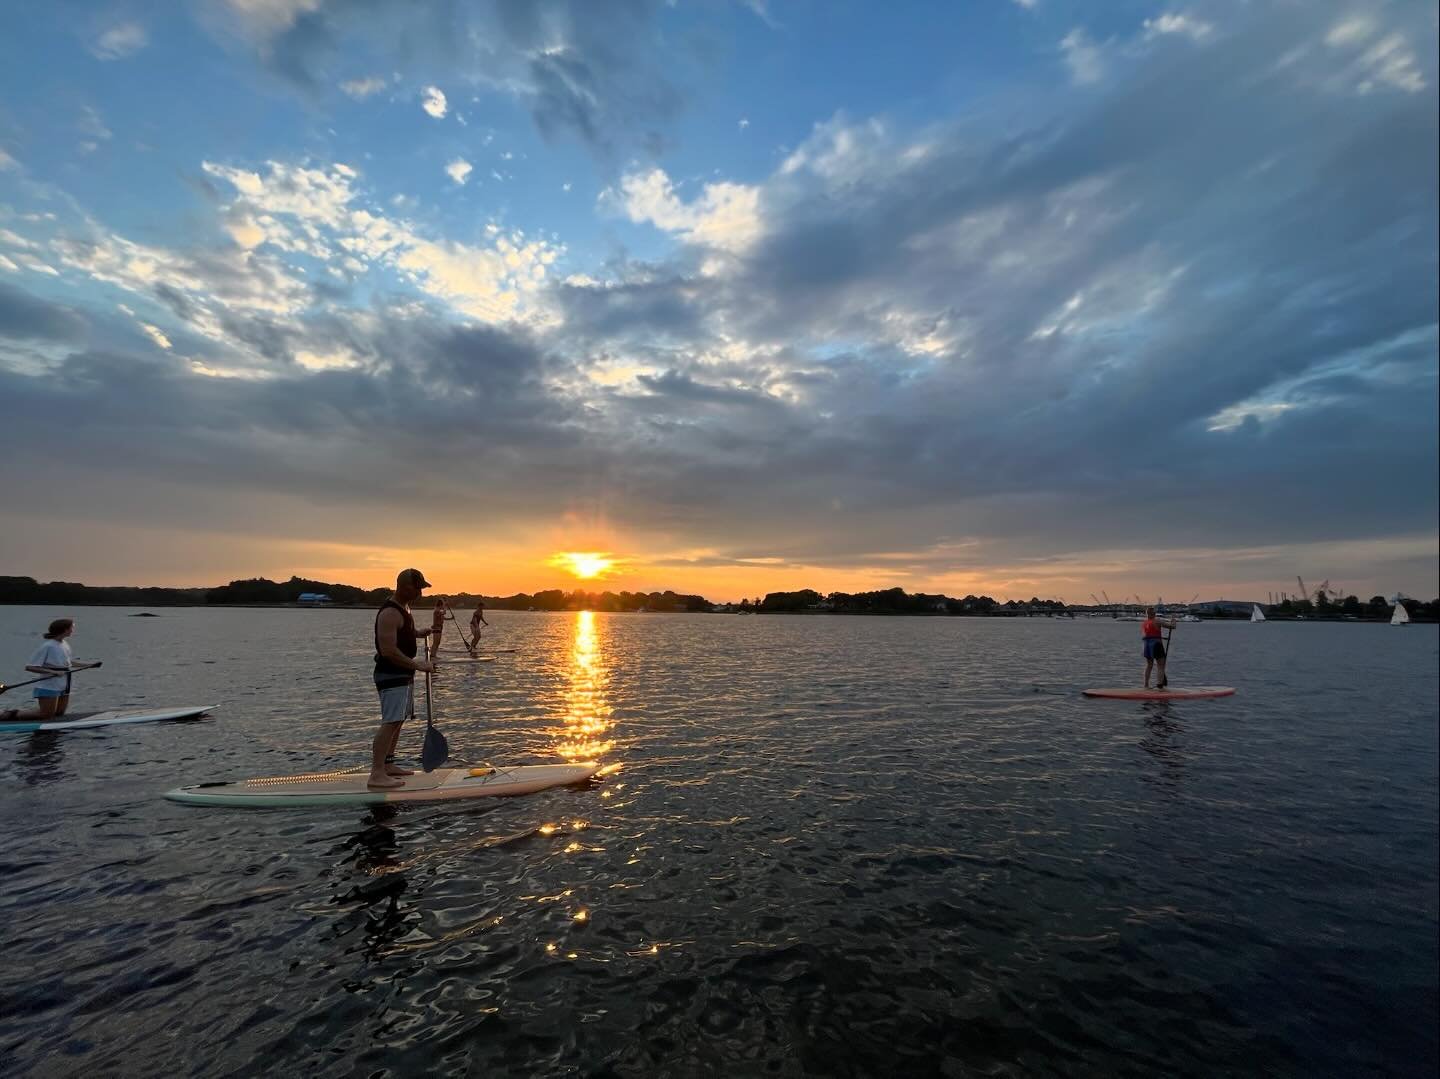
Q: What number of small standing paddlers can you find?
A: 3